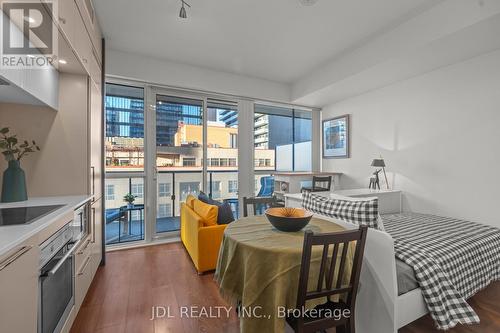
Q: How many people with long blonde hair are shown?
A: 0